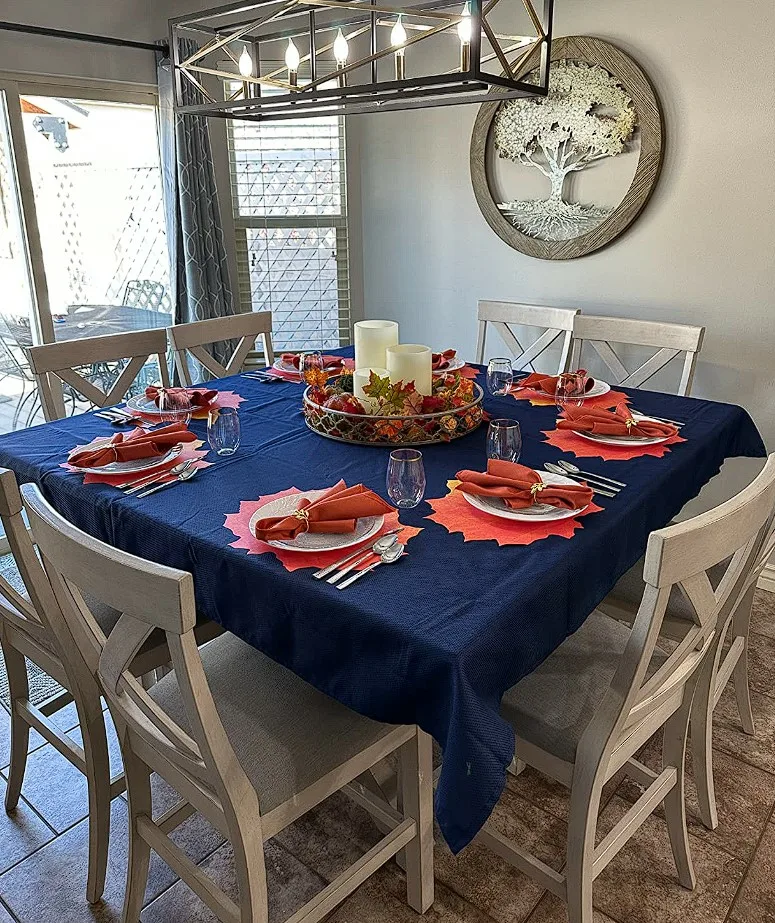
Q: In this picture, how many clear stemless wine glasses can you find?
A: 7